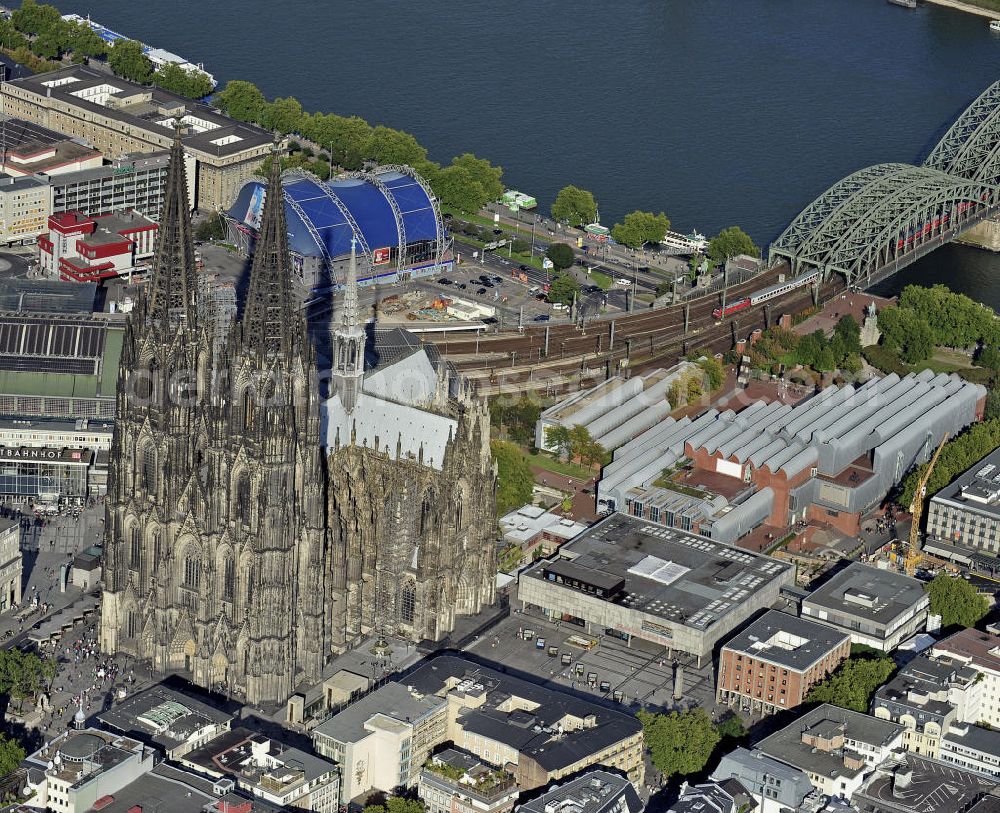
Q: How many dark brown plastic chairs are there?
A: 0